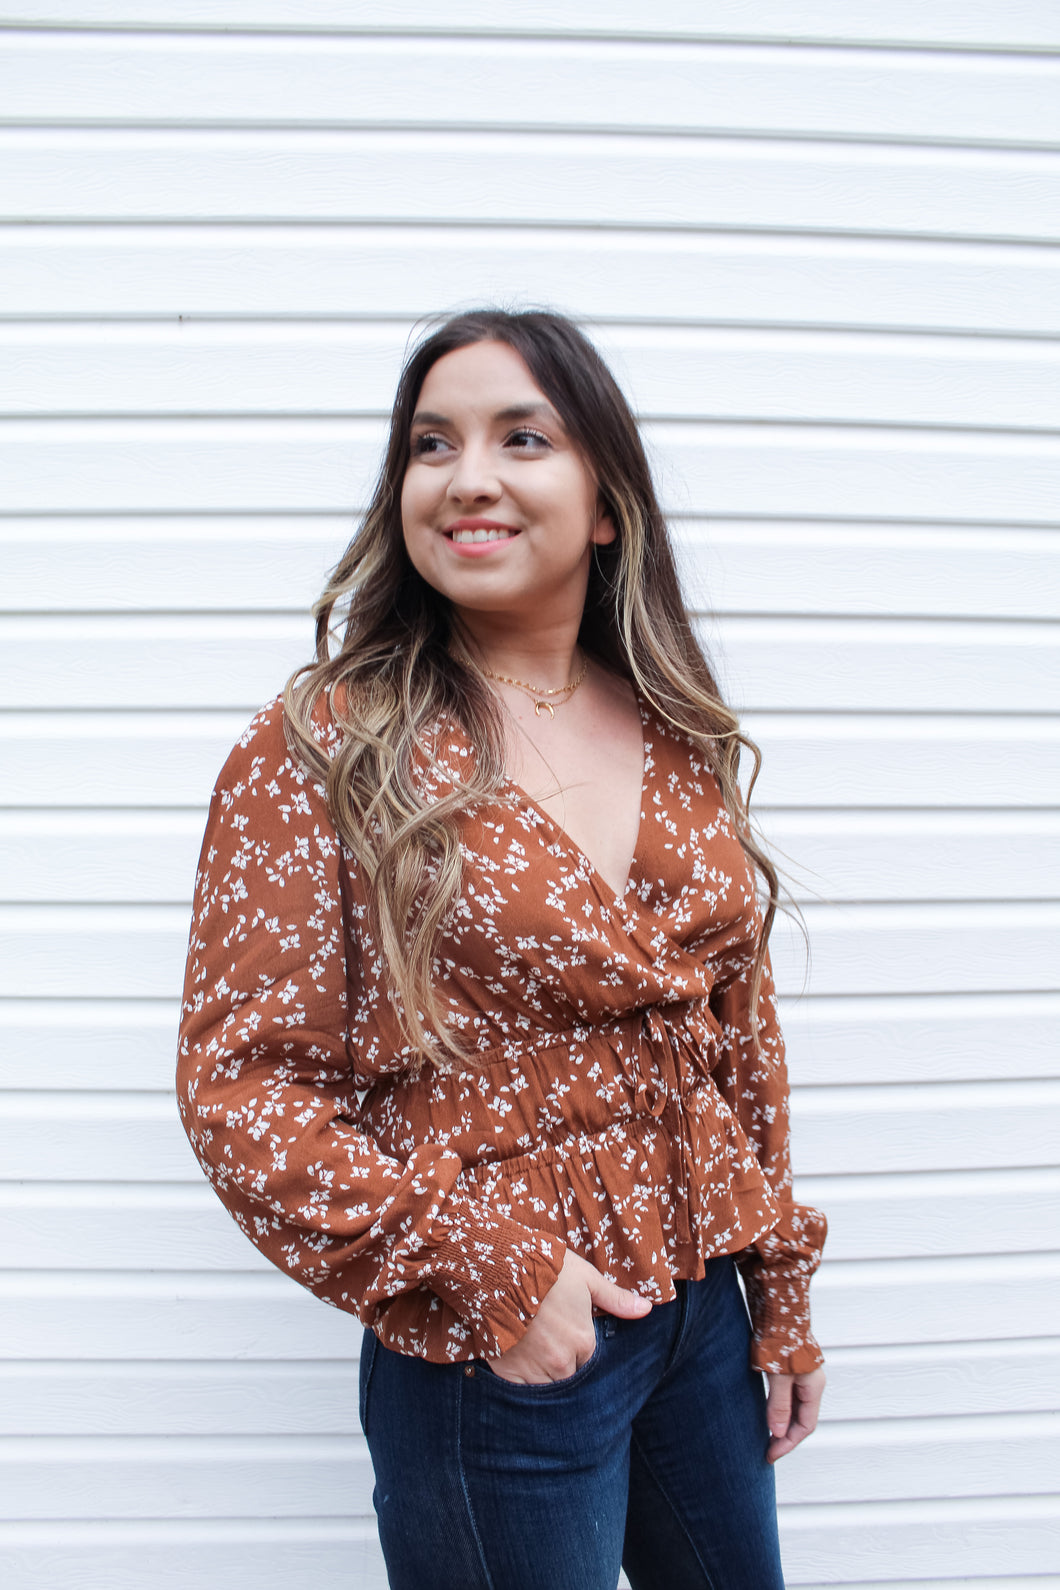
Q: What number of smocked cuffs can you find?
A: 2